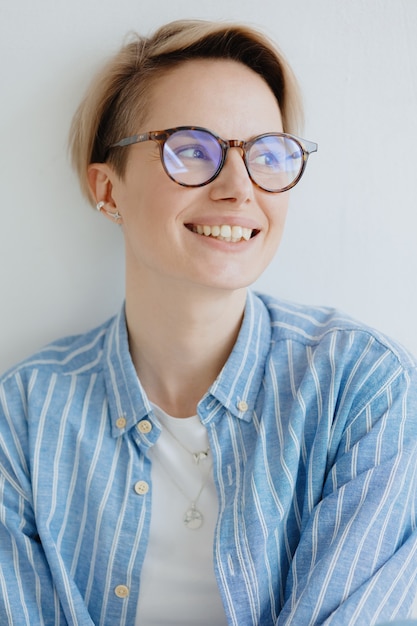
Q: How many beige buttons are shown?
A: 5